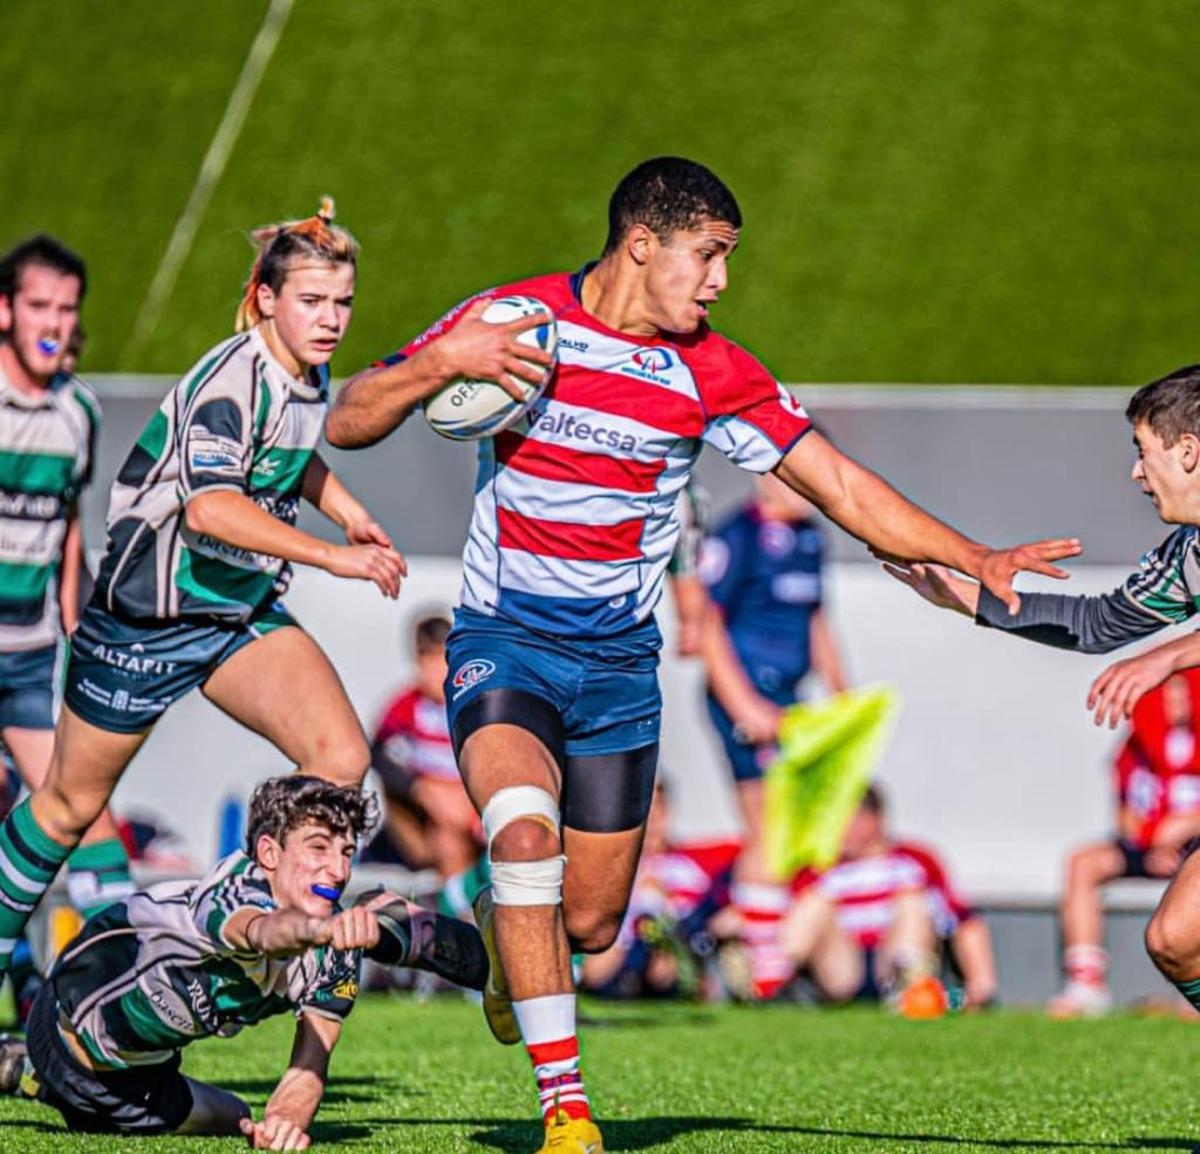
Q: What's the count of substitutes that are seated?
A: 4